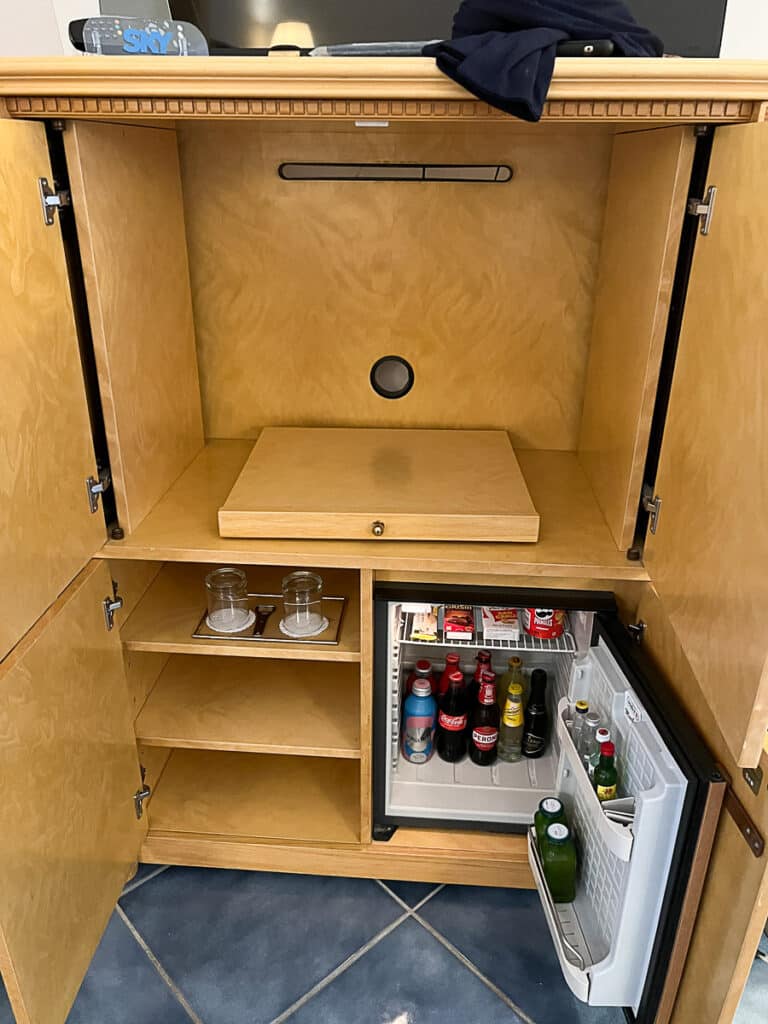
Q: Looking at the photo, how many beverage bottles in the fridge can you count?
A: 15